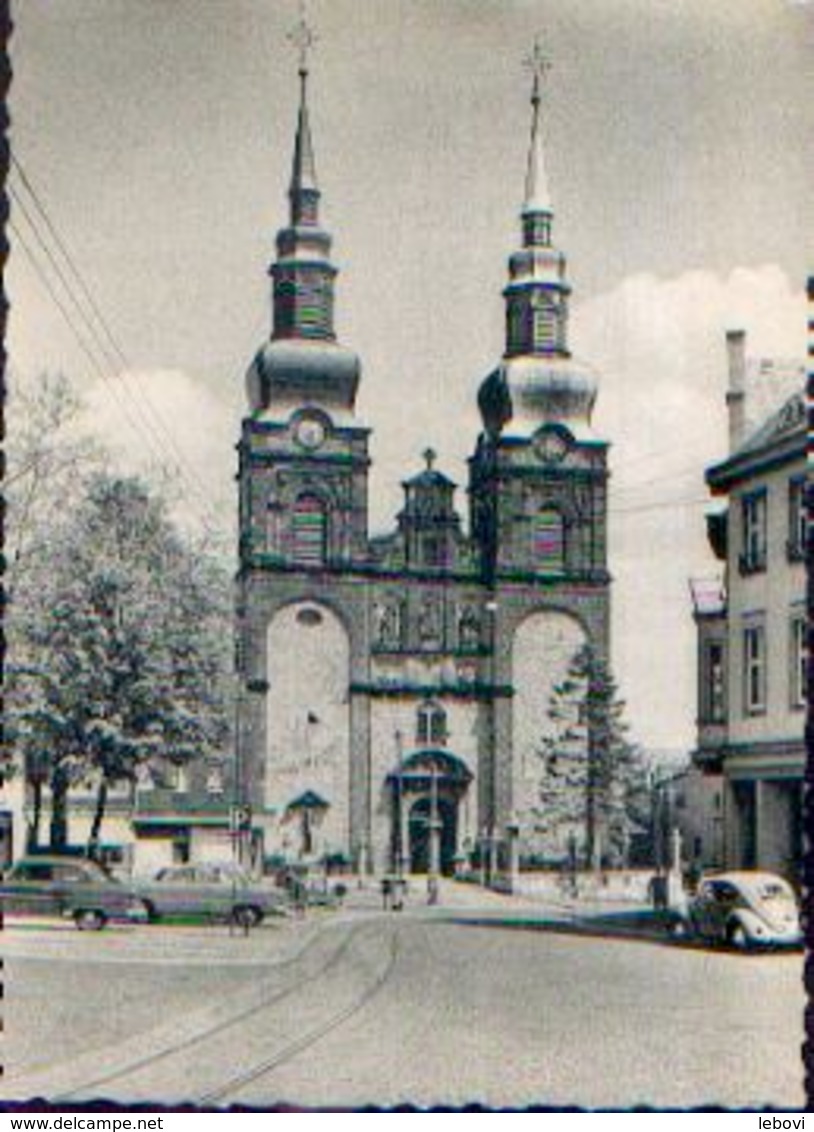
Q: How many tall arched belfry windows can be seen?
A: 2